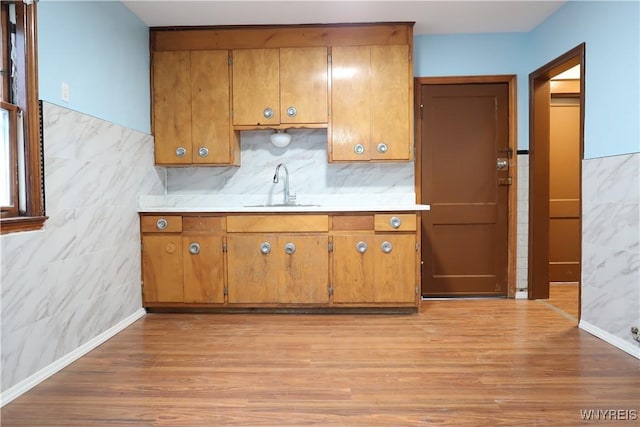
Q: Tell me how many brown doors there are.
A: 2